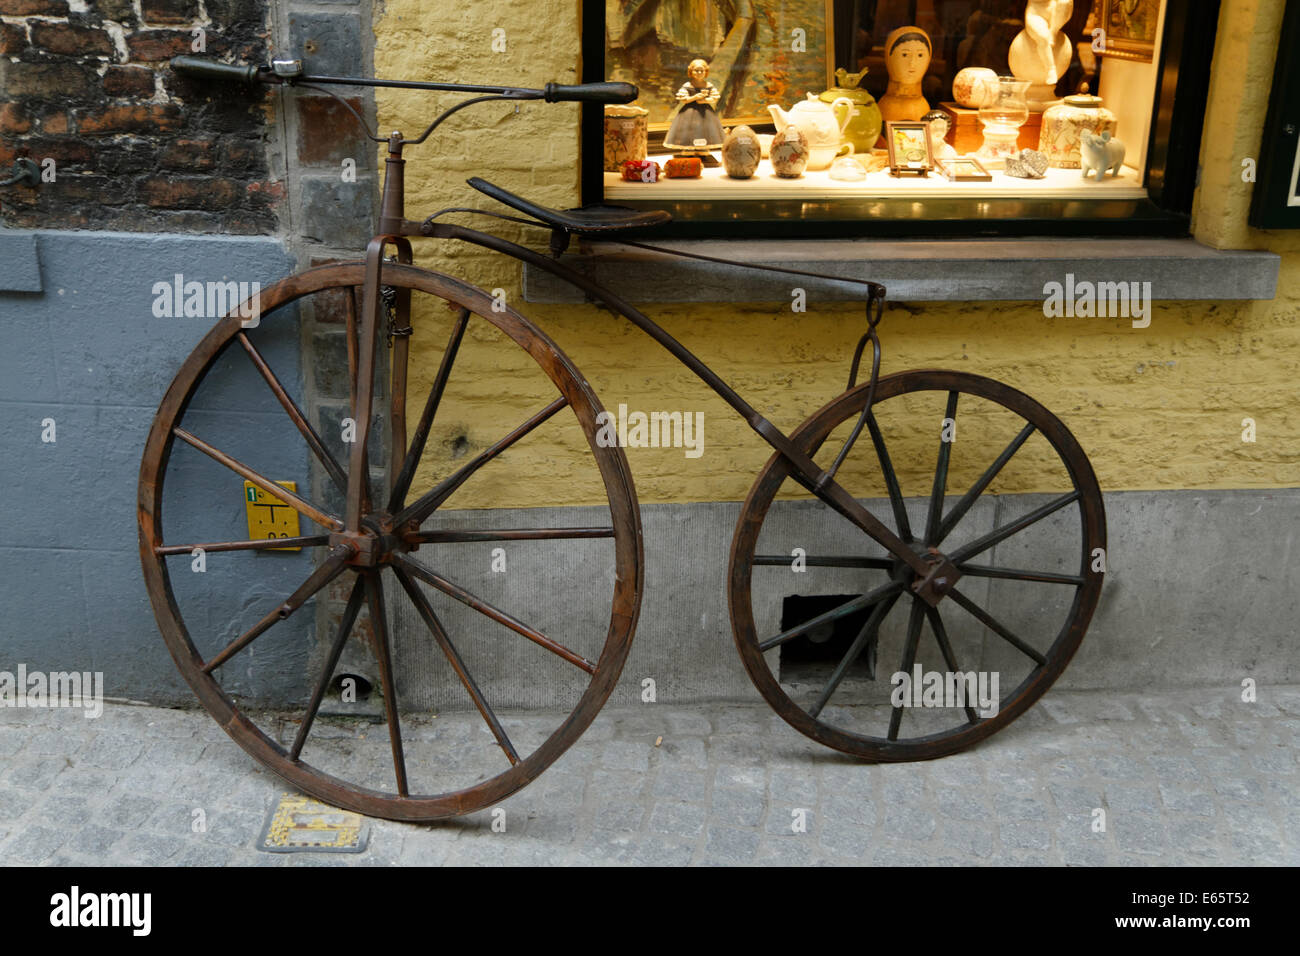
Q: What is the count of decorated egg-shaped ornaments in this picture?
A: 2